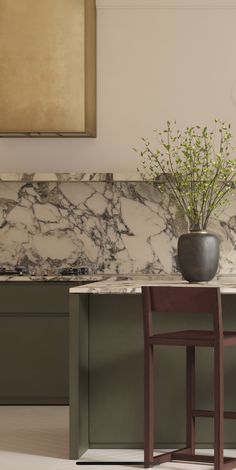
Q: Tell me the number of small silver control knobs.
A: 3